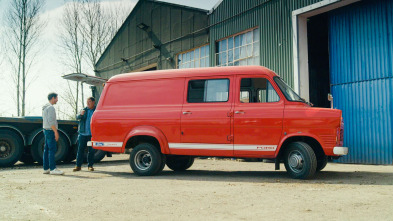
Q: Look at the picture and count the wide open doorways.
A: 1